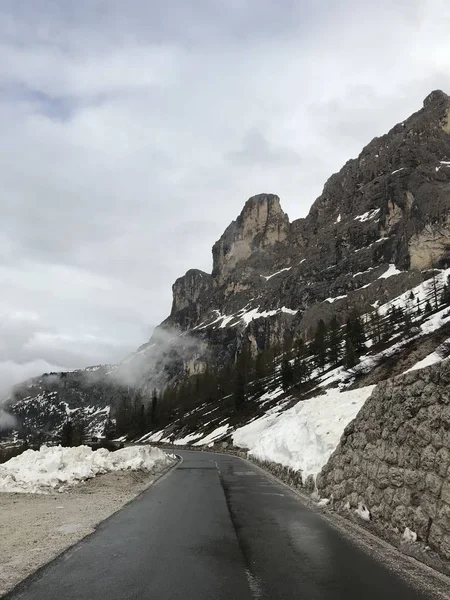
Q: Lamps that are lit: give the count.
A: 0